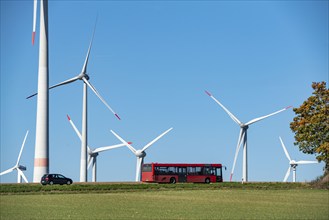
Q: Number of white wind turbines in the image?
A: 7